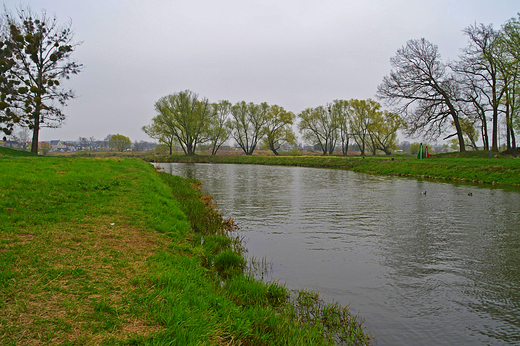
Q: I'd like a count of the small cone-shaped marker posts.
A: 2